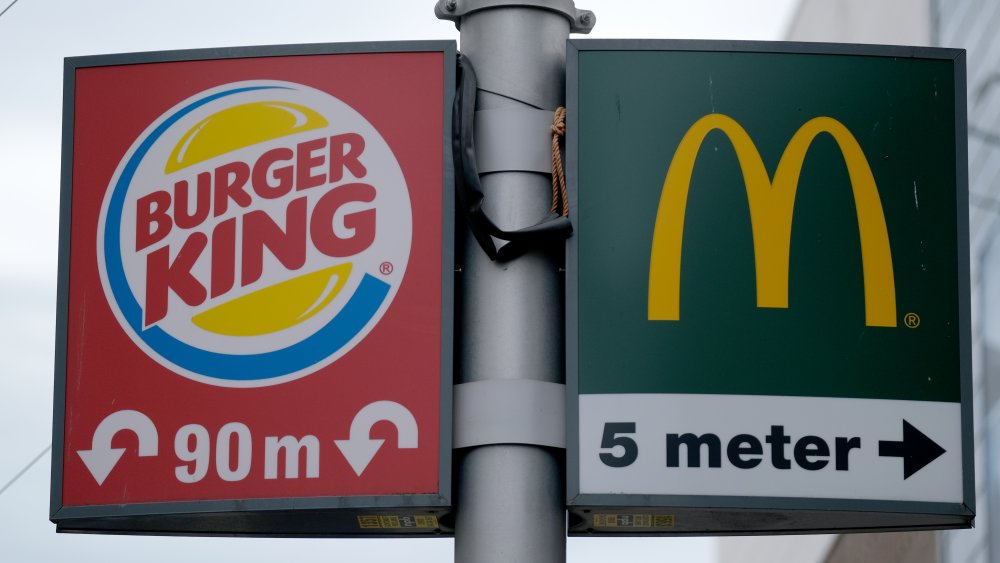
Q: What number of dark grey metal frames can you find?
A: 2